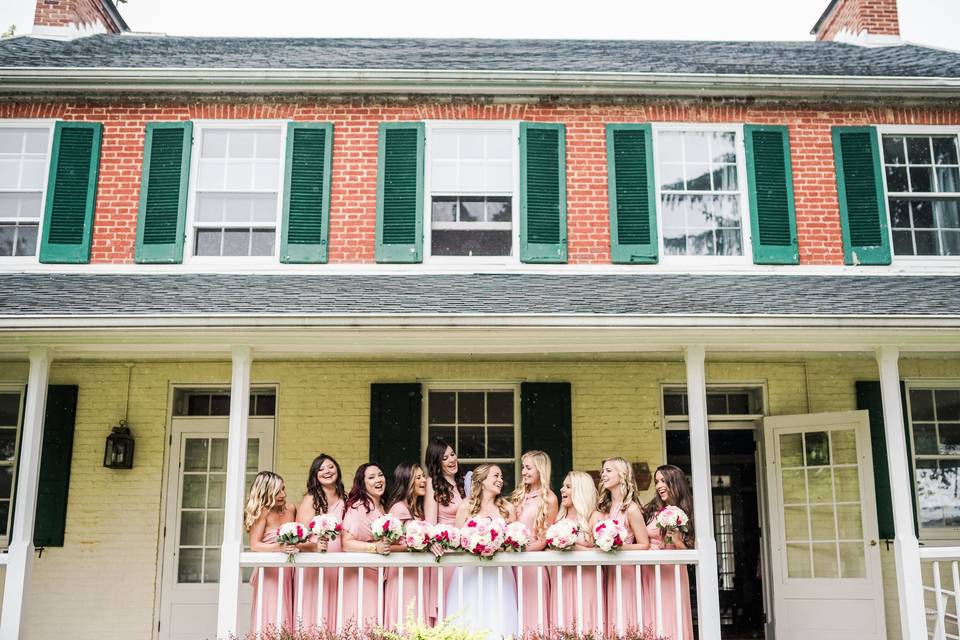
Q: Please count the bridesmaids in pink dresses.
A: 9